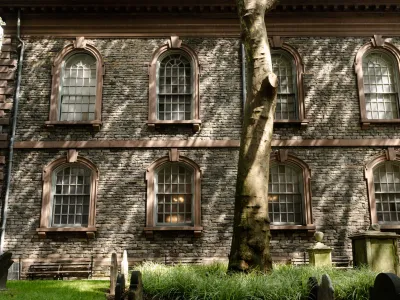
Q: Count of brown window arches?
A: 8